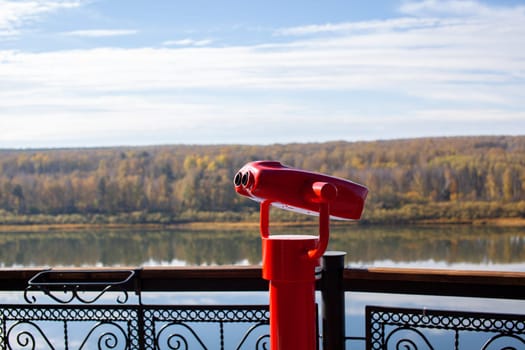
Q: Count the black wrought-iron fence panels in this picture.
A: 3